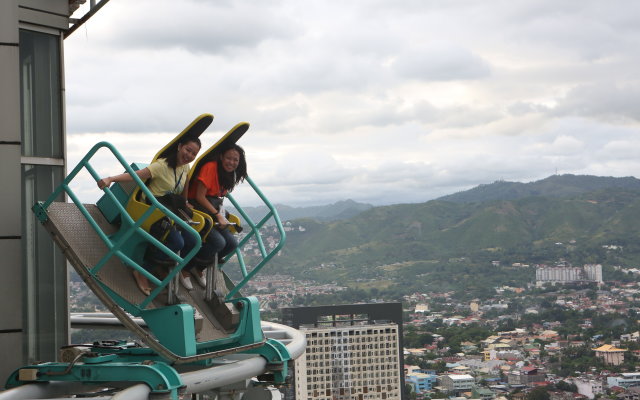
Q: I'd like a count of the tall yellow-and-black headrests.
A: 2